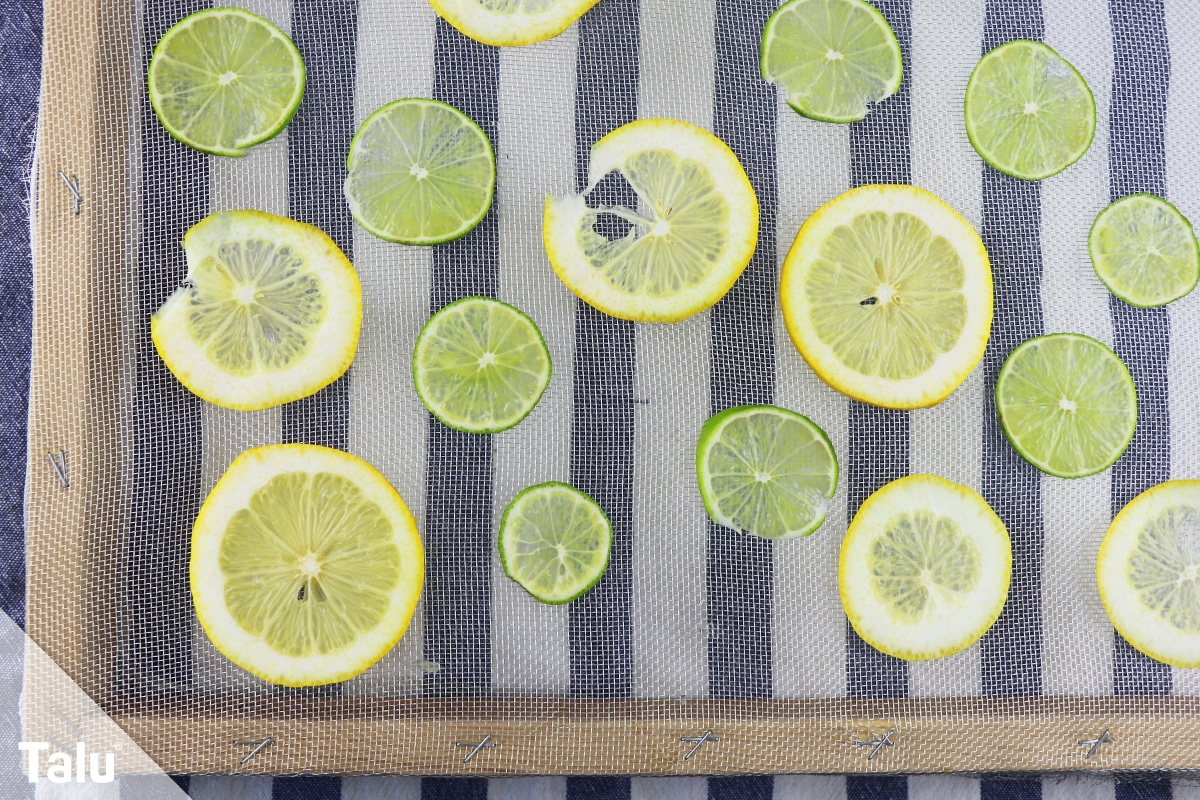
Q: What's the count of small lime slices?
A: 9